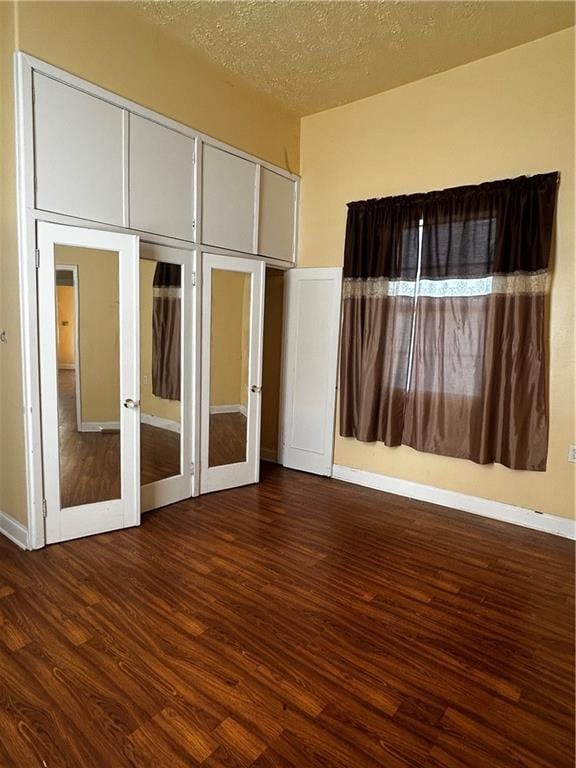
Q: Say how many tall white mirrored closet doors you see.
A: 3